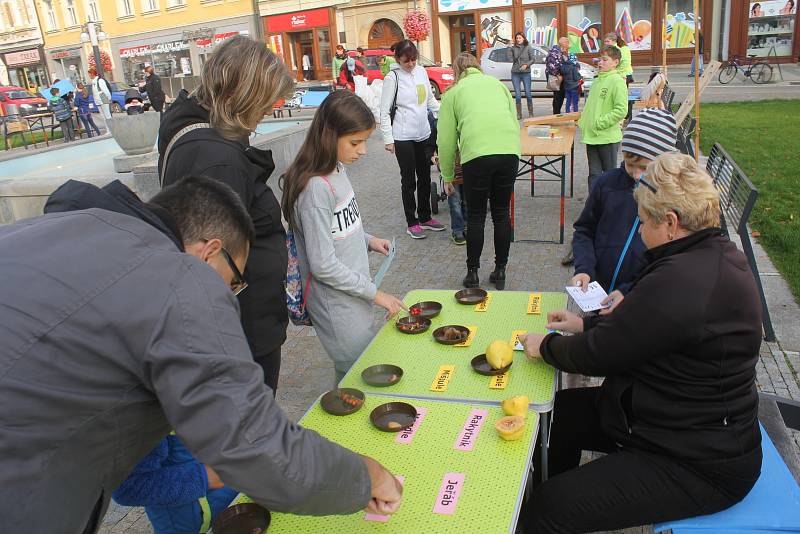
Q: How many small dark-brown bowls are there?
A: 9